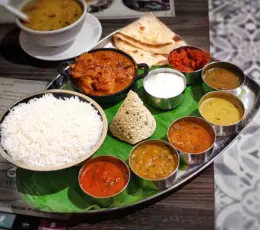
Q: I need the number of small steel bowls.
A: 7